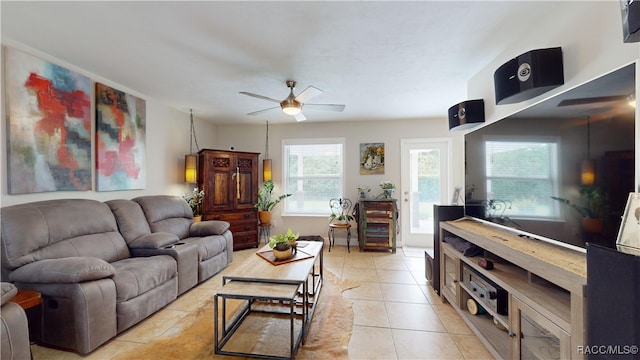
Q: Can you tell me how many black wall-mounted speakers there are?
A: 3